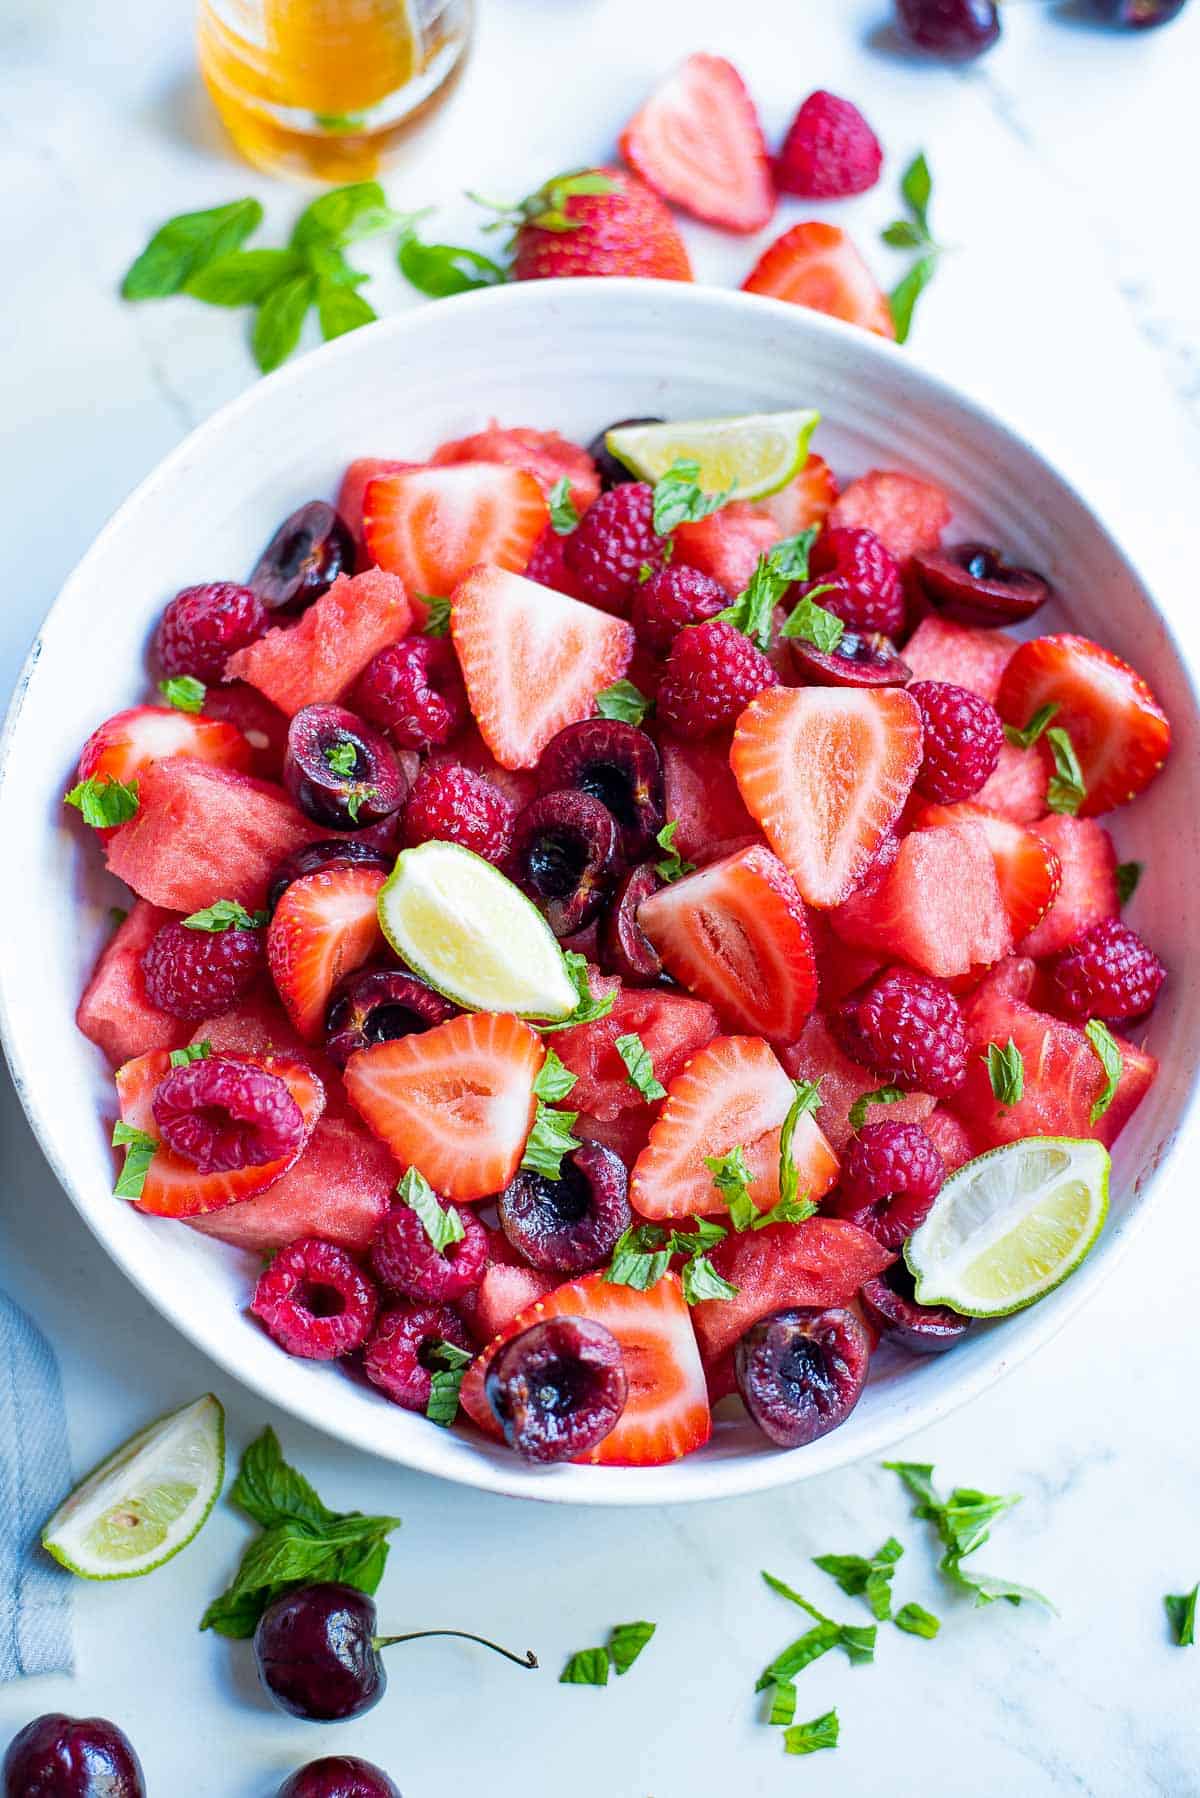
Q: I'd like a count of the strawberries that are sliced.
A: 15